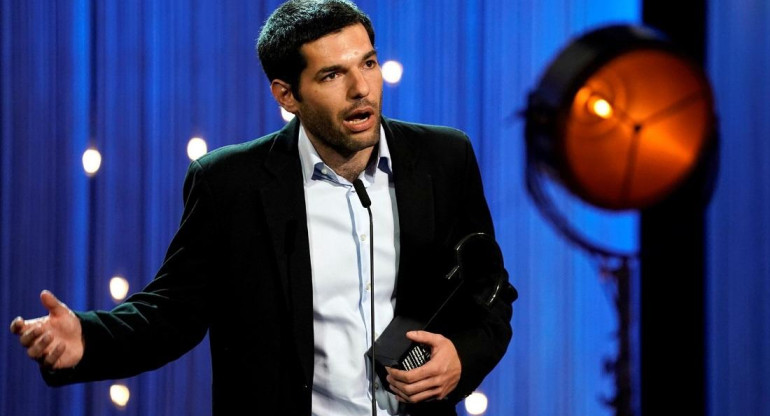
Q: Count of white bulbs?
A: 7